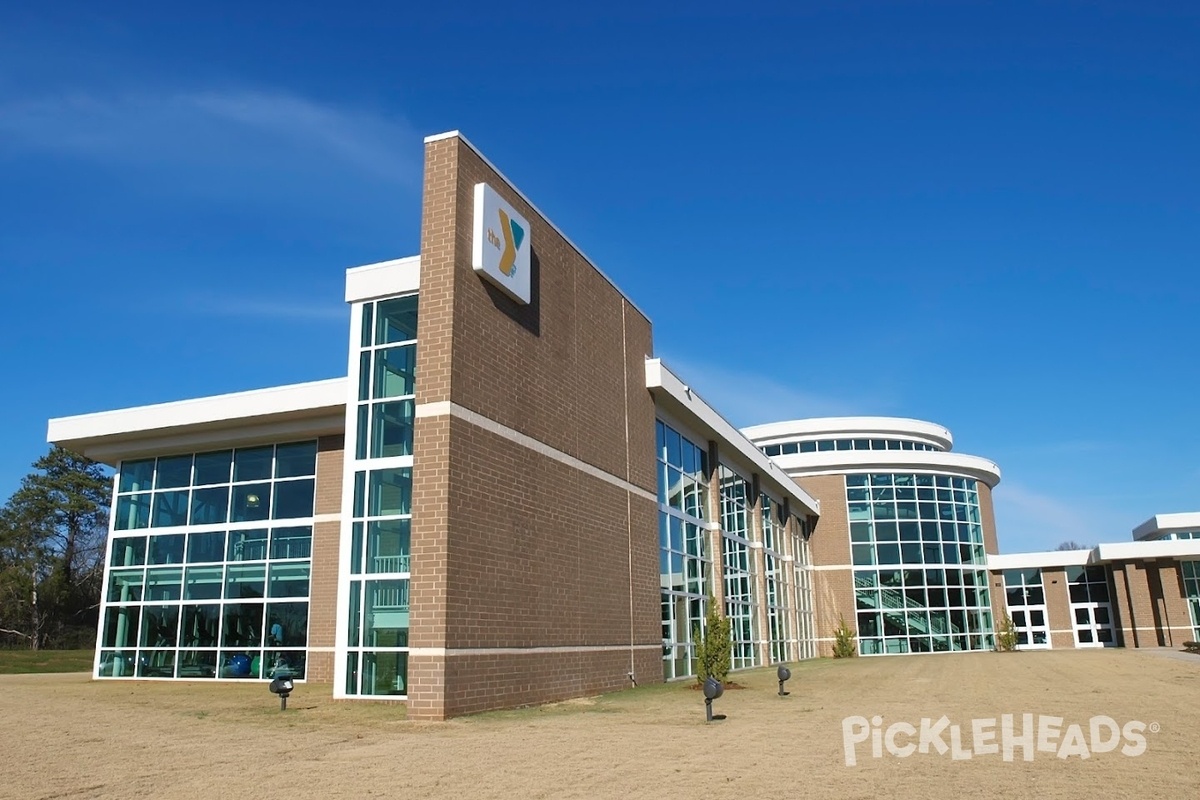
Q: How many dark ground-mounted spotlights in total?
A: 3